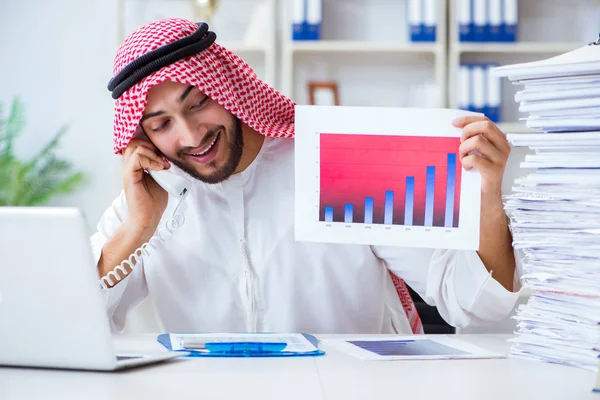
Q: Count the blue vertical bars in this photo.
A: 7